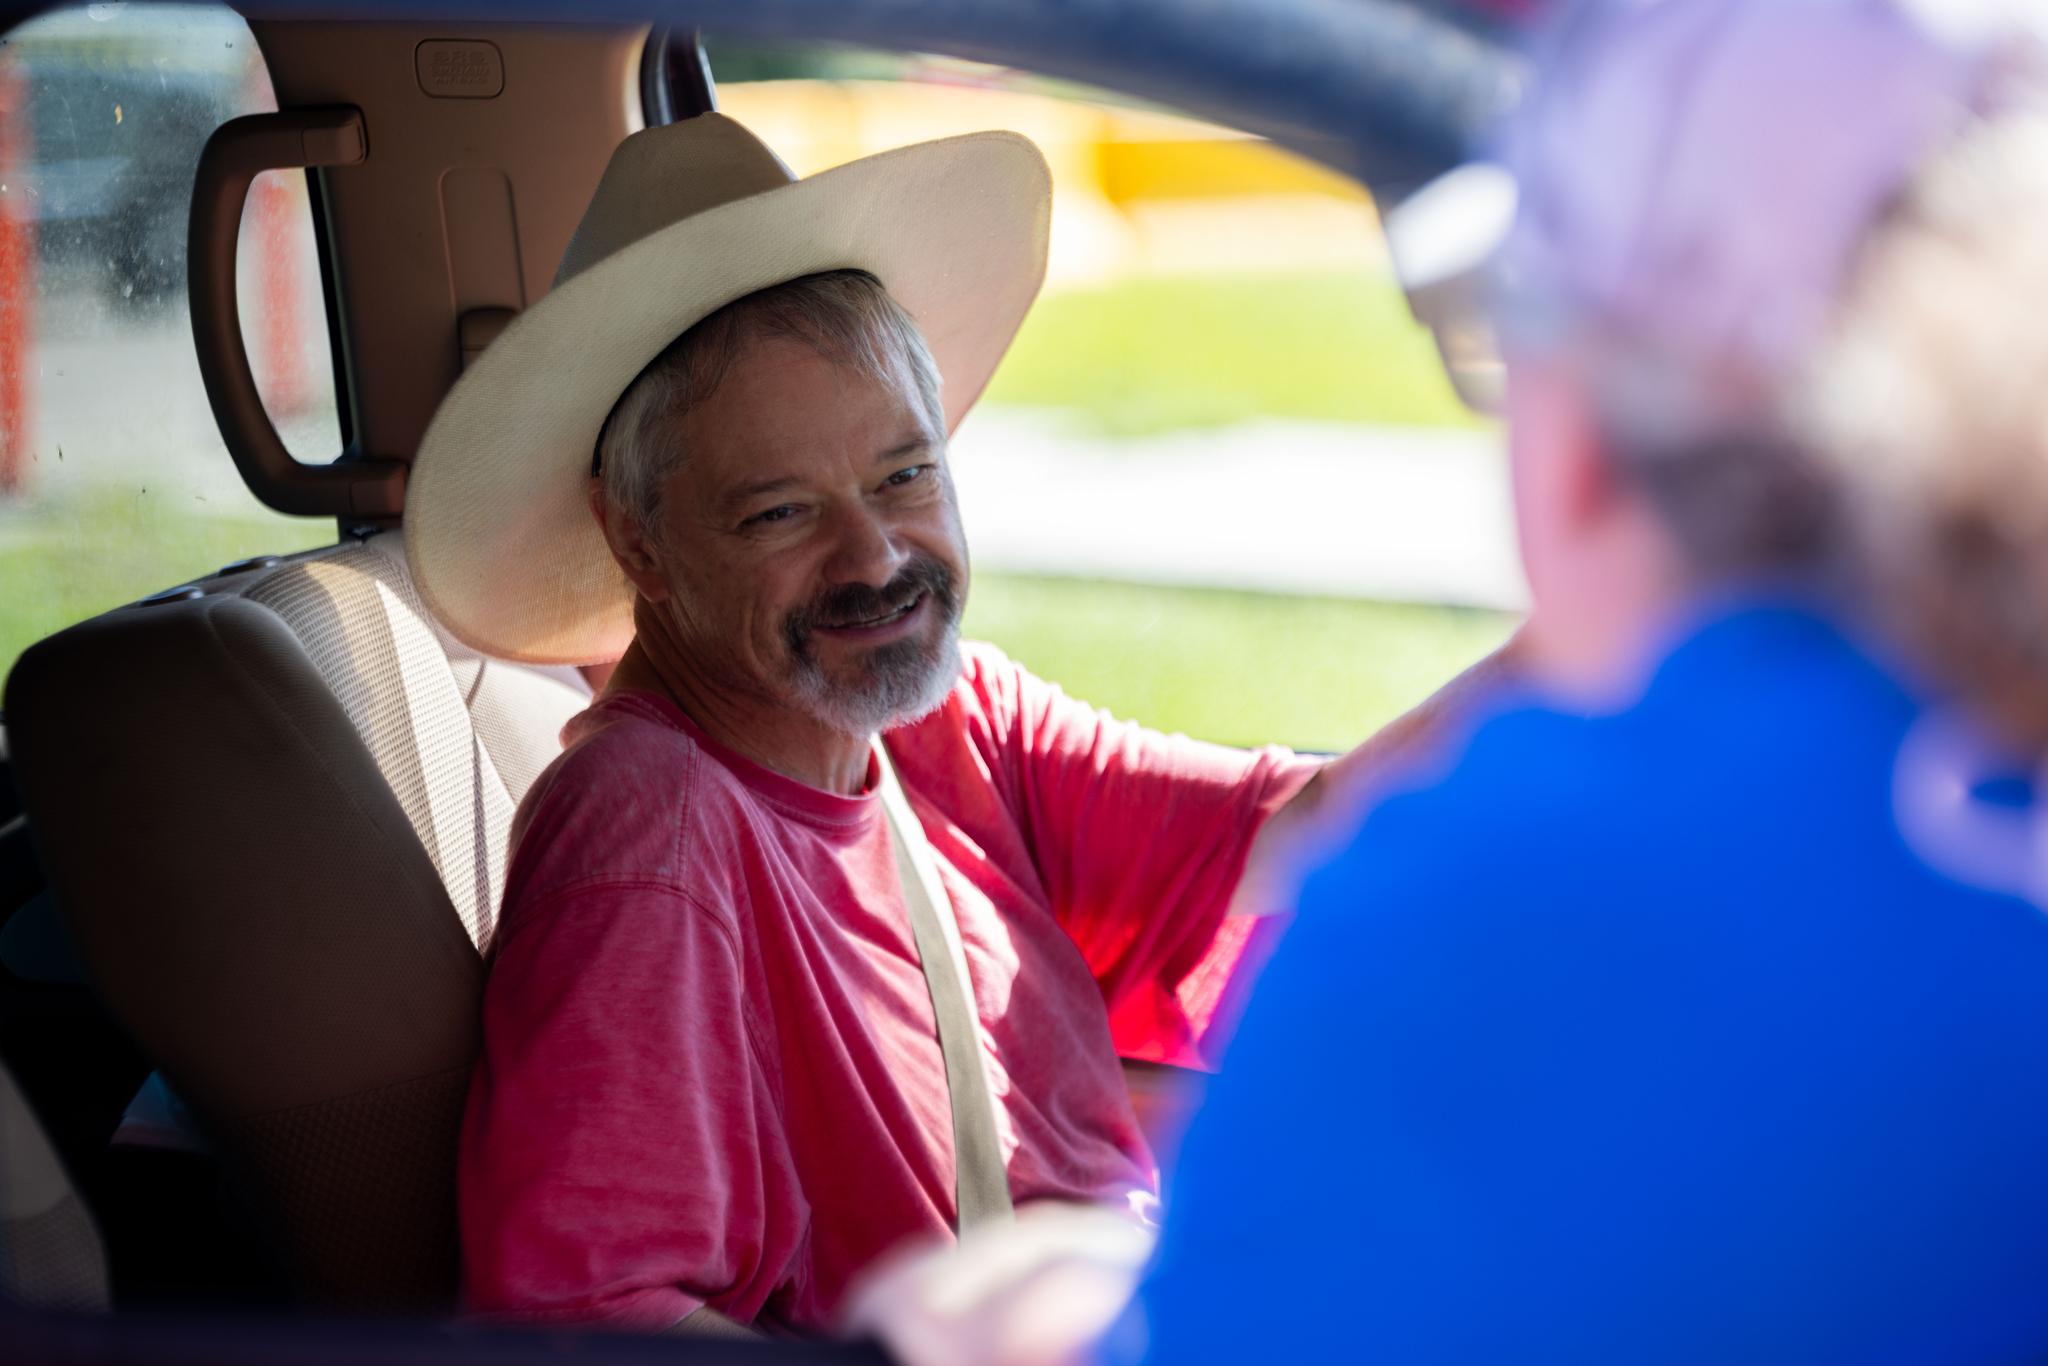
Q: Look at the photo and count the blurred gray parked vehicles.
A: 1